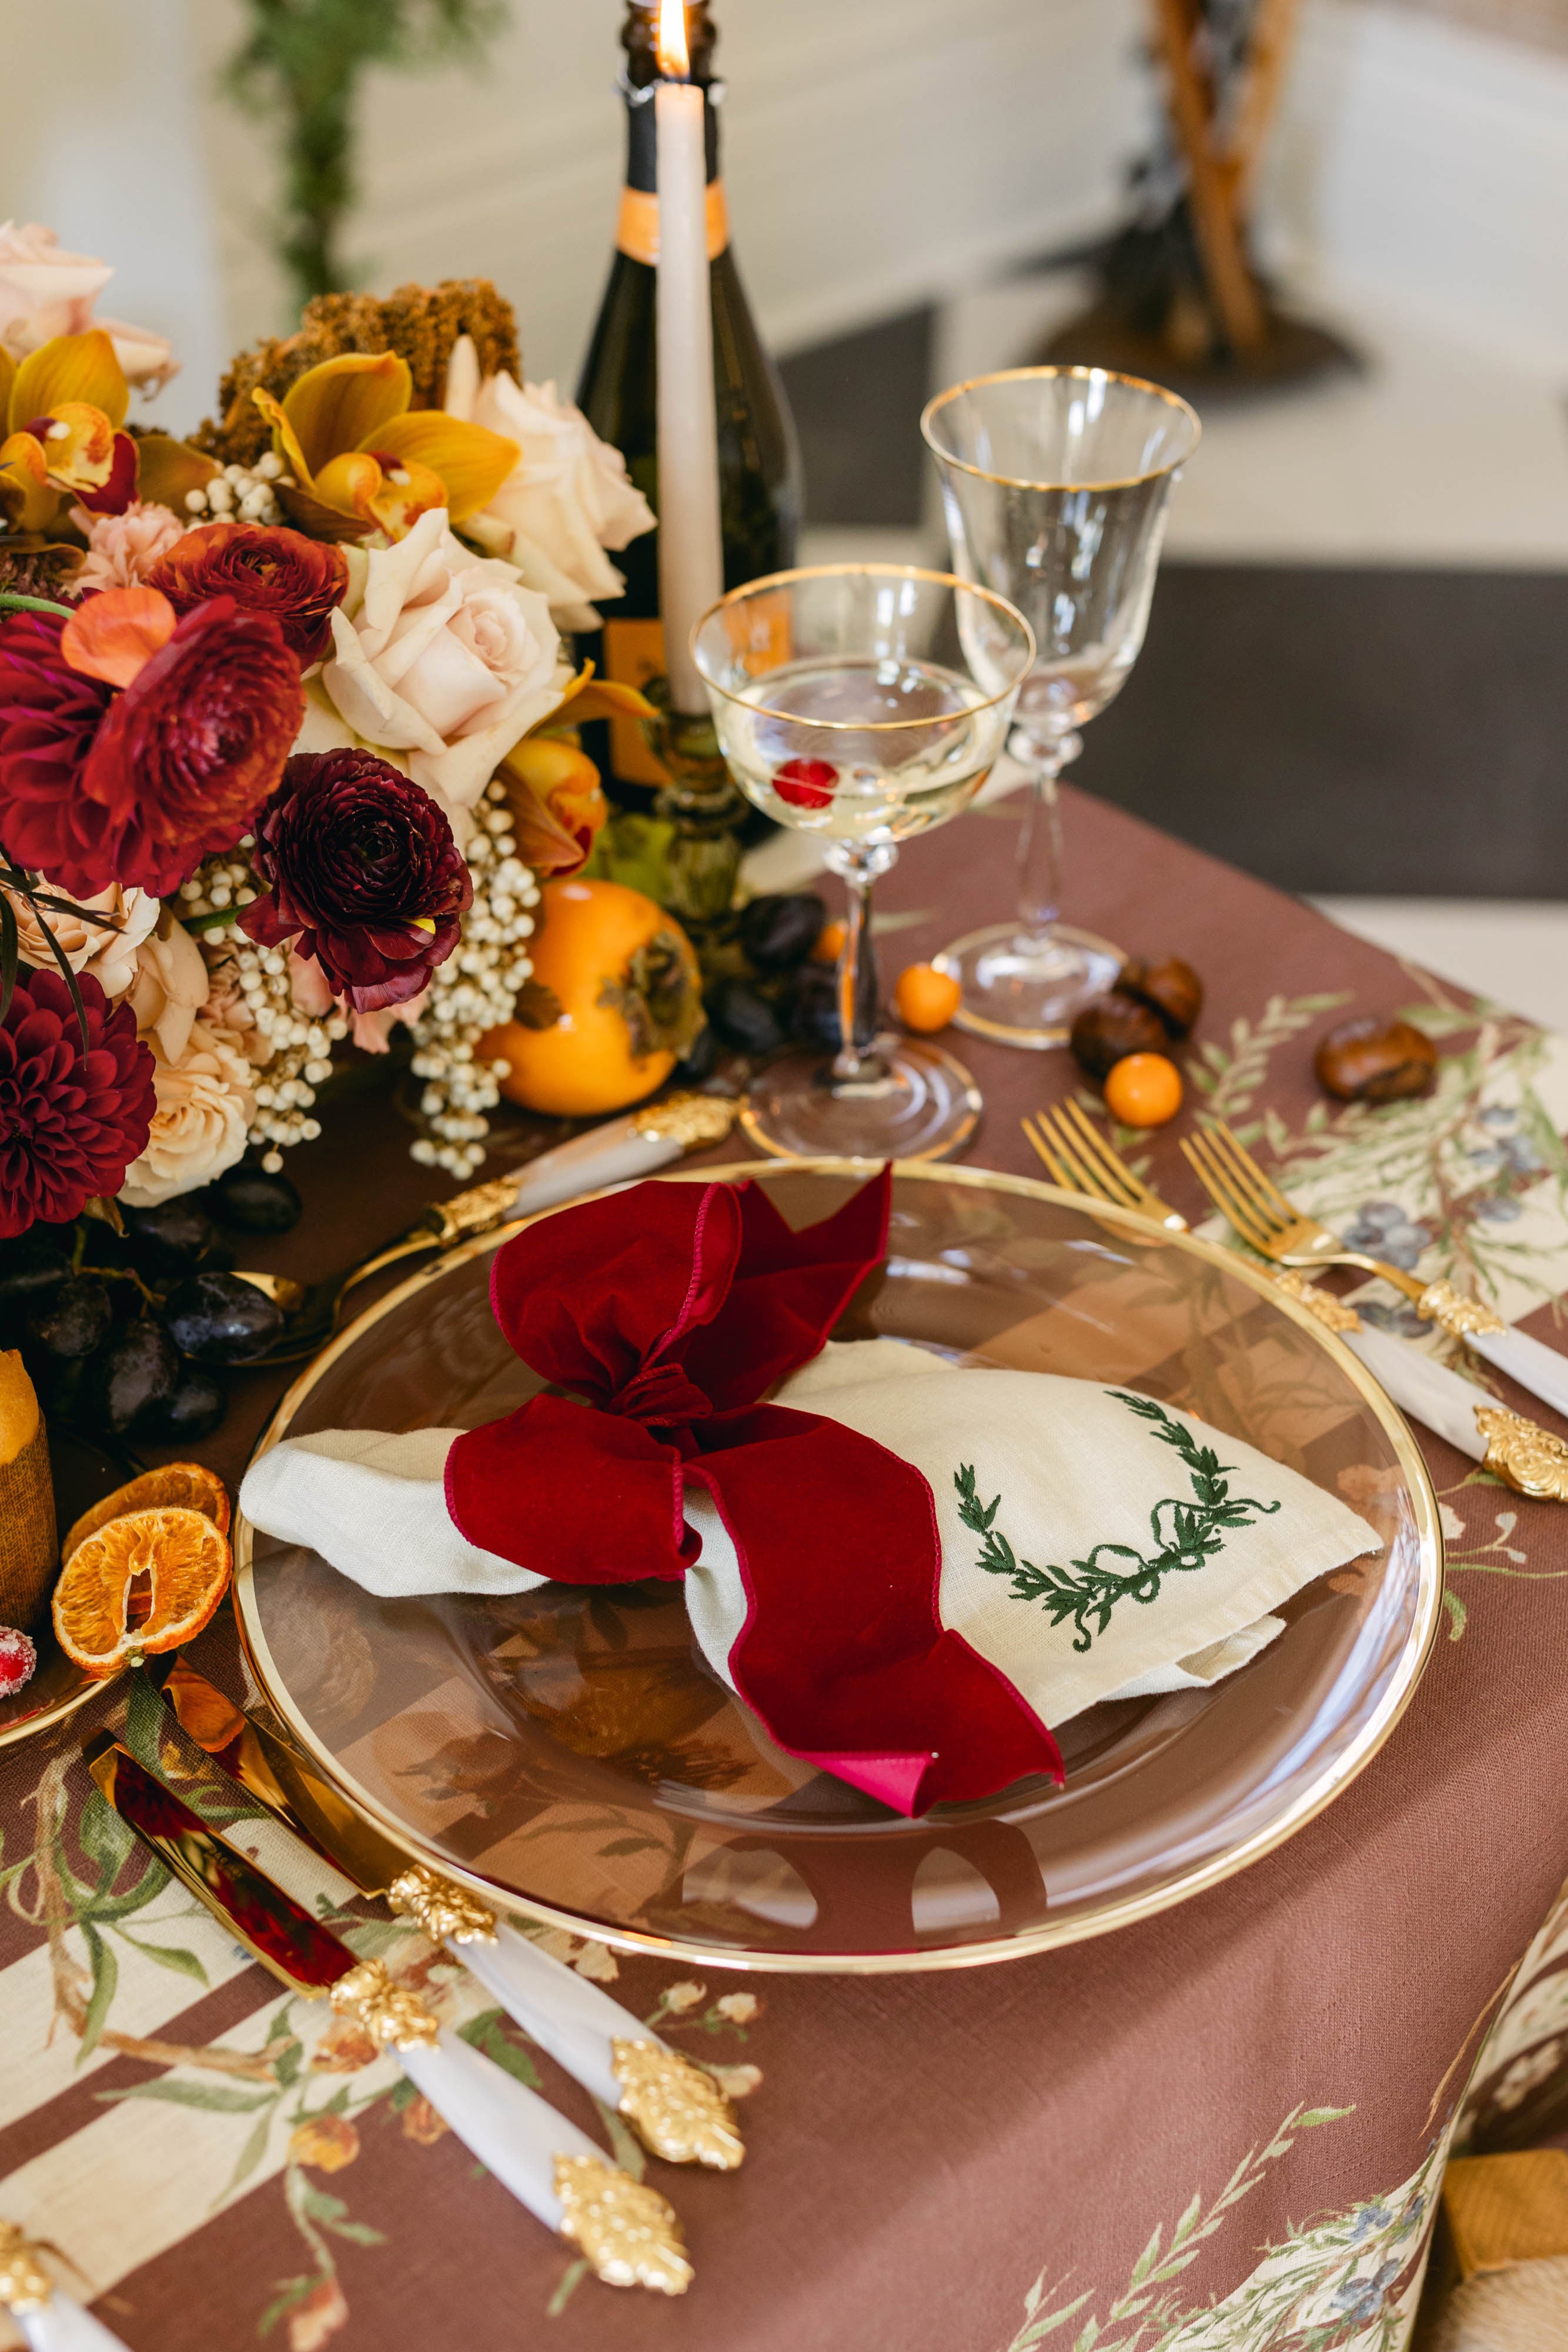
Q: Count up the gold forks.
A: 2